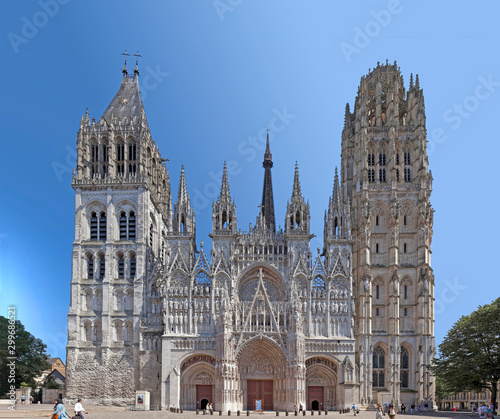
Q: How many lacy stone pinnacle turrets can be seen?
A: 4